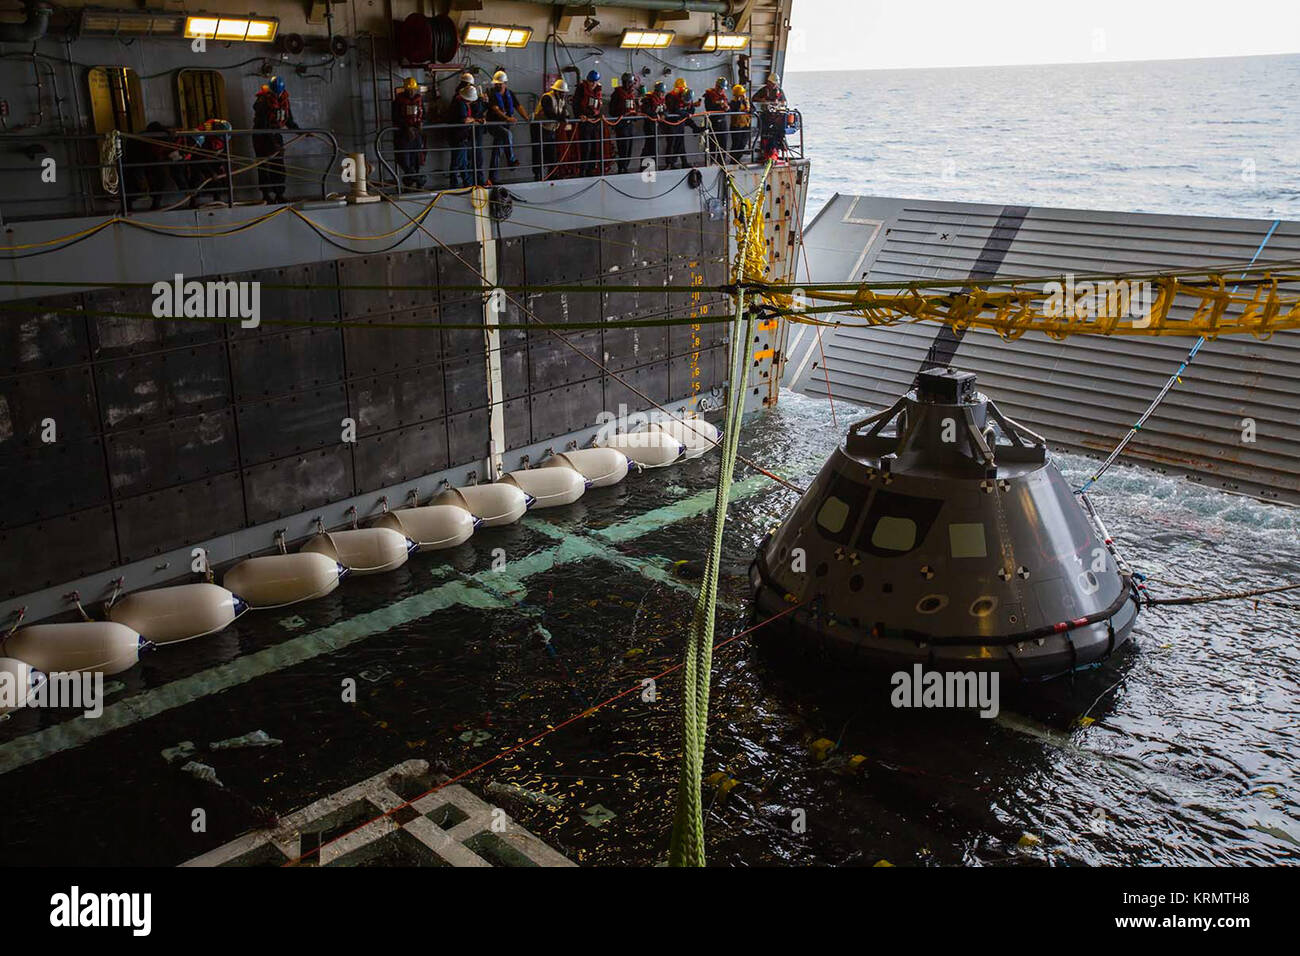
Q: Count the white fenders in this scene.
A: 11